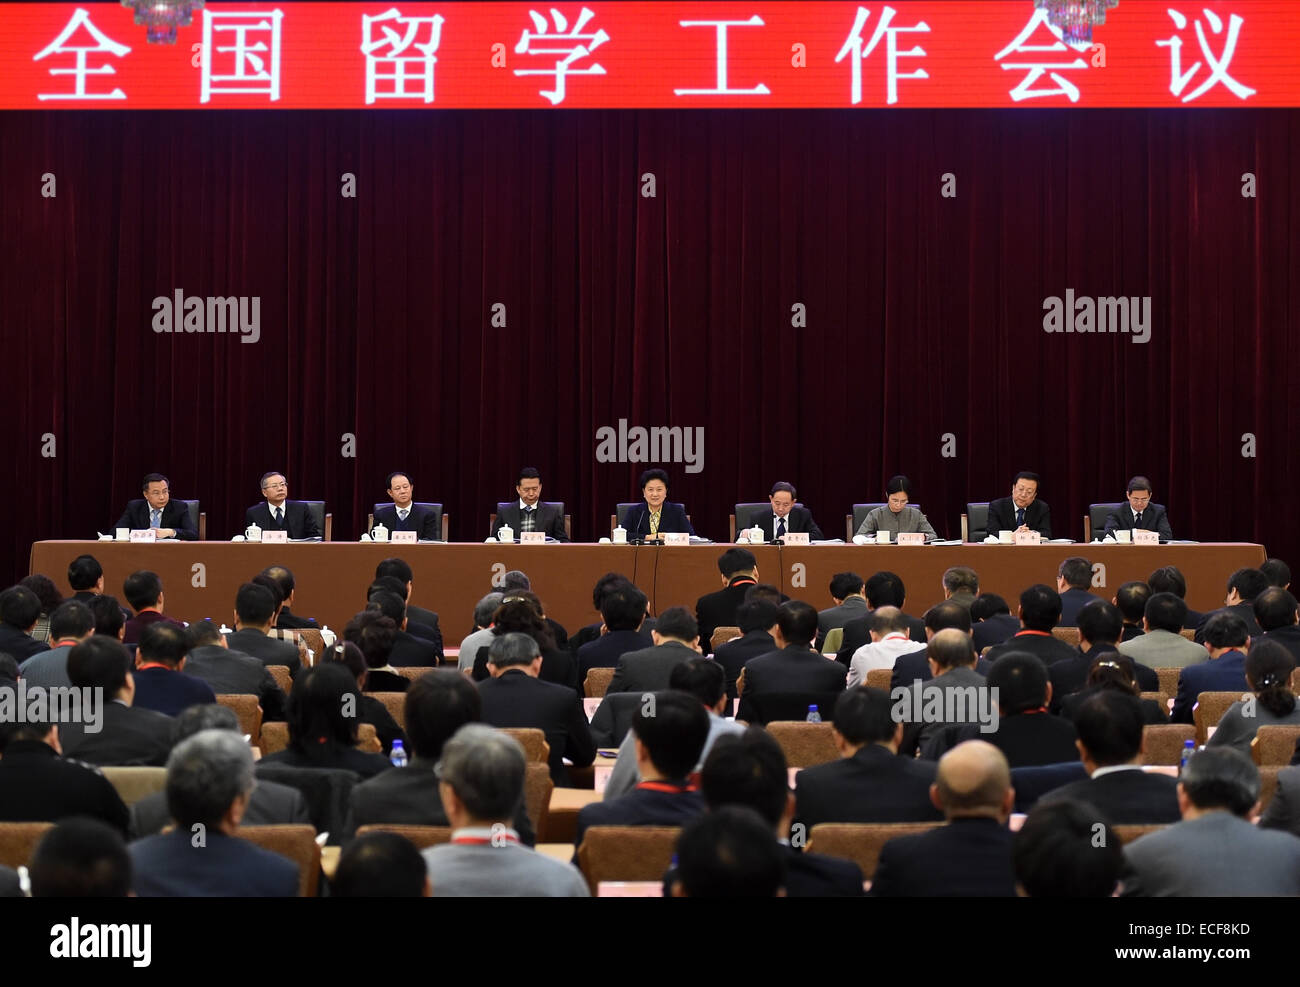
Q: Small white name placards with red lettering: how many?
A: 9